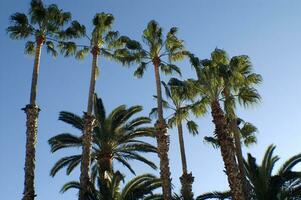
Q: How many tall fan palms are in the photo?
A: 6